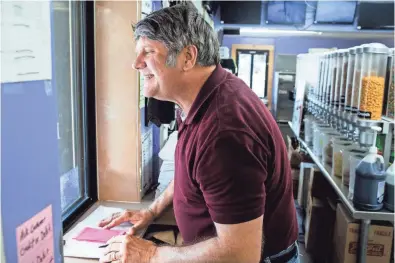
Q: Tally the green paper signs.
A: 0